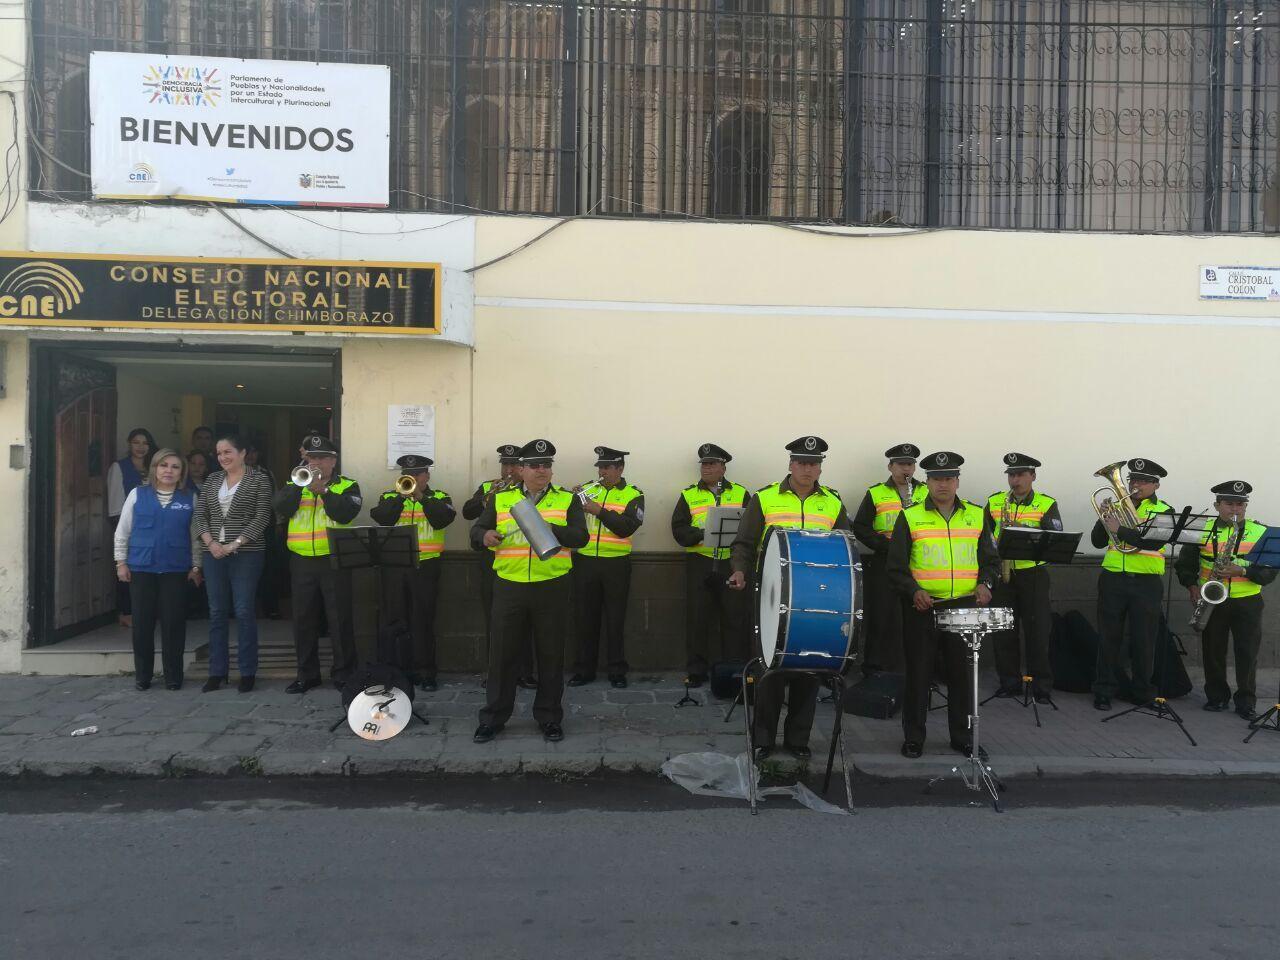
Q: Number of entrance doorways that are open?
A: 1